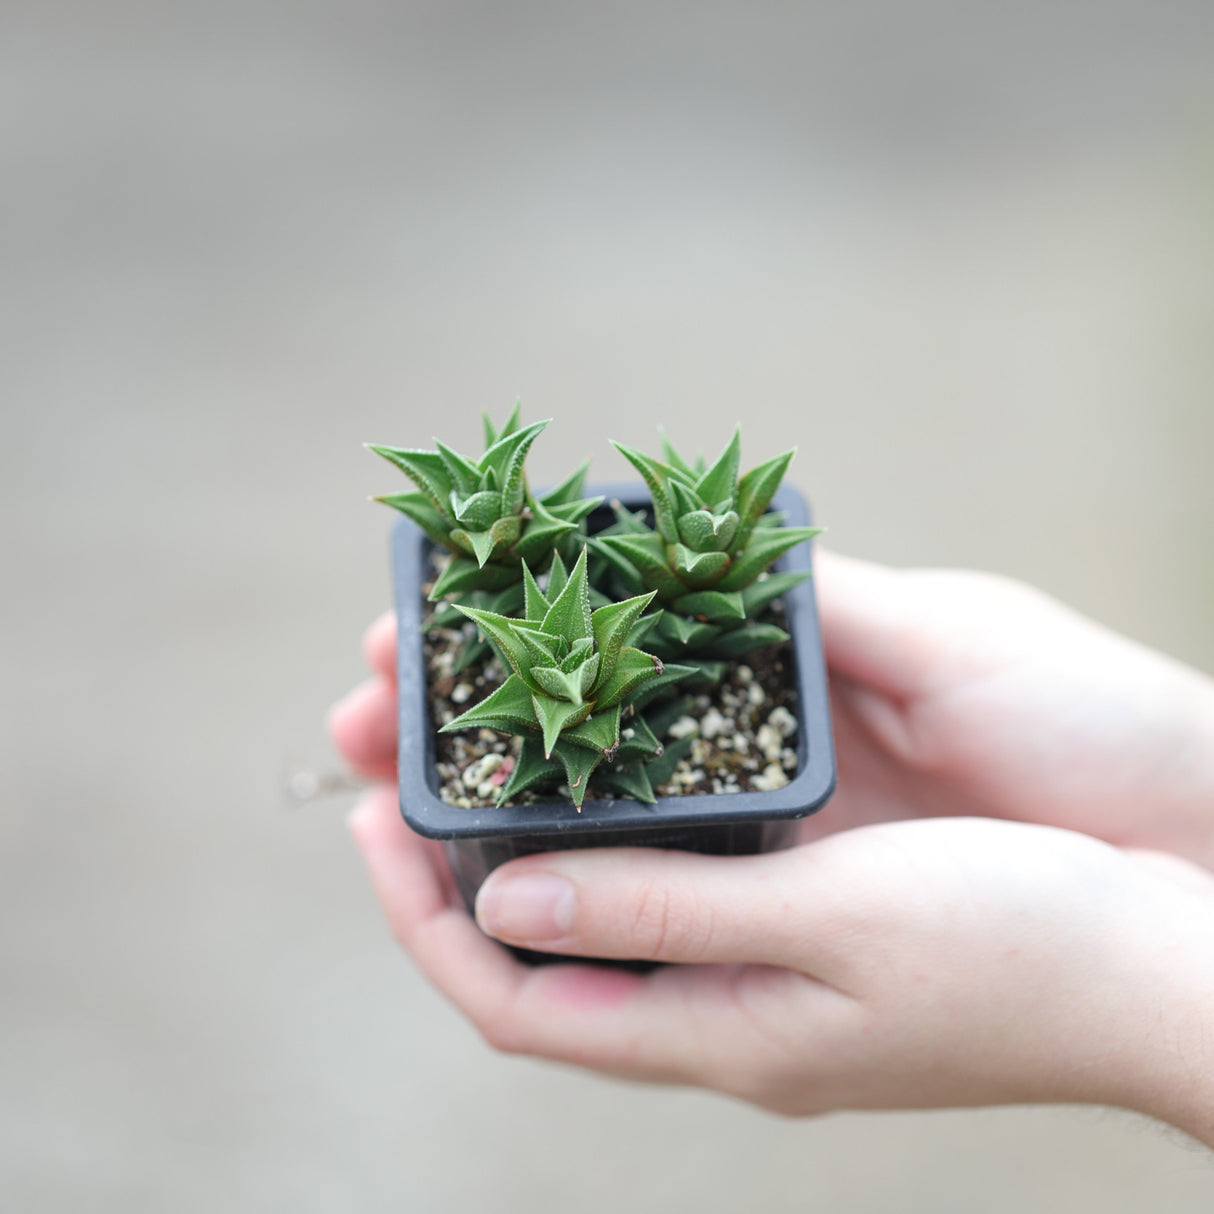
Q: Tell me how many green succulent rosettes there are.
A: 3